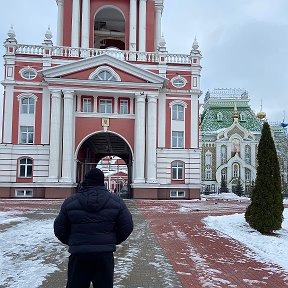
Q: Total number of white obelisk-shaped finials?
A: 4